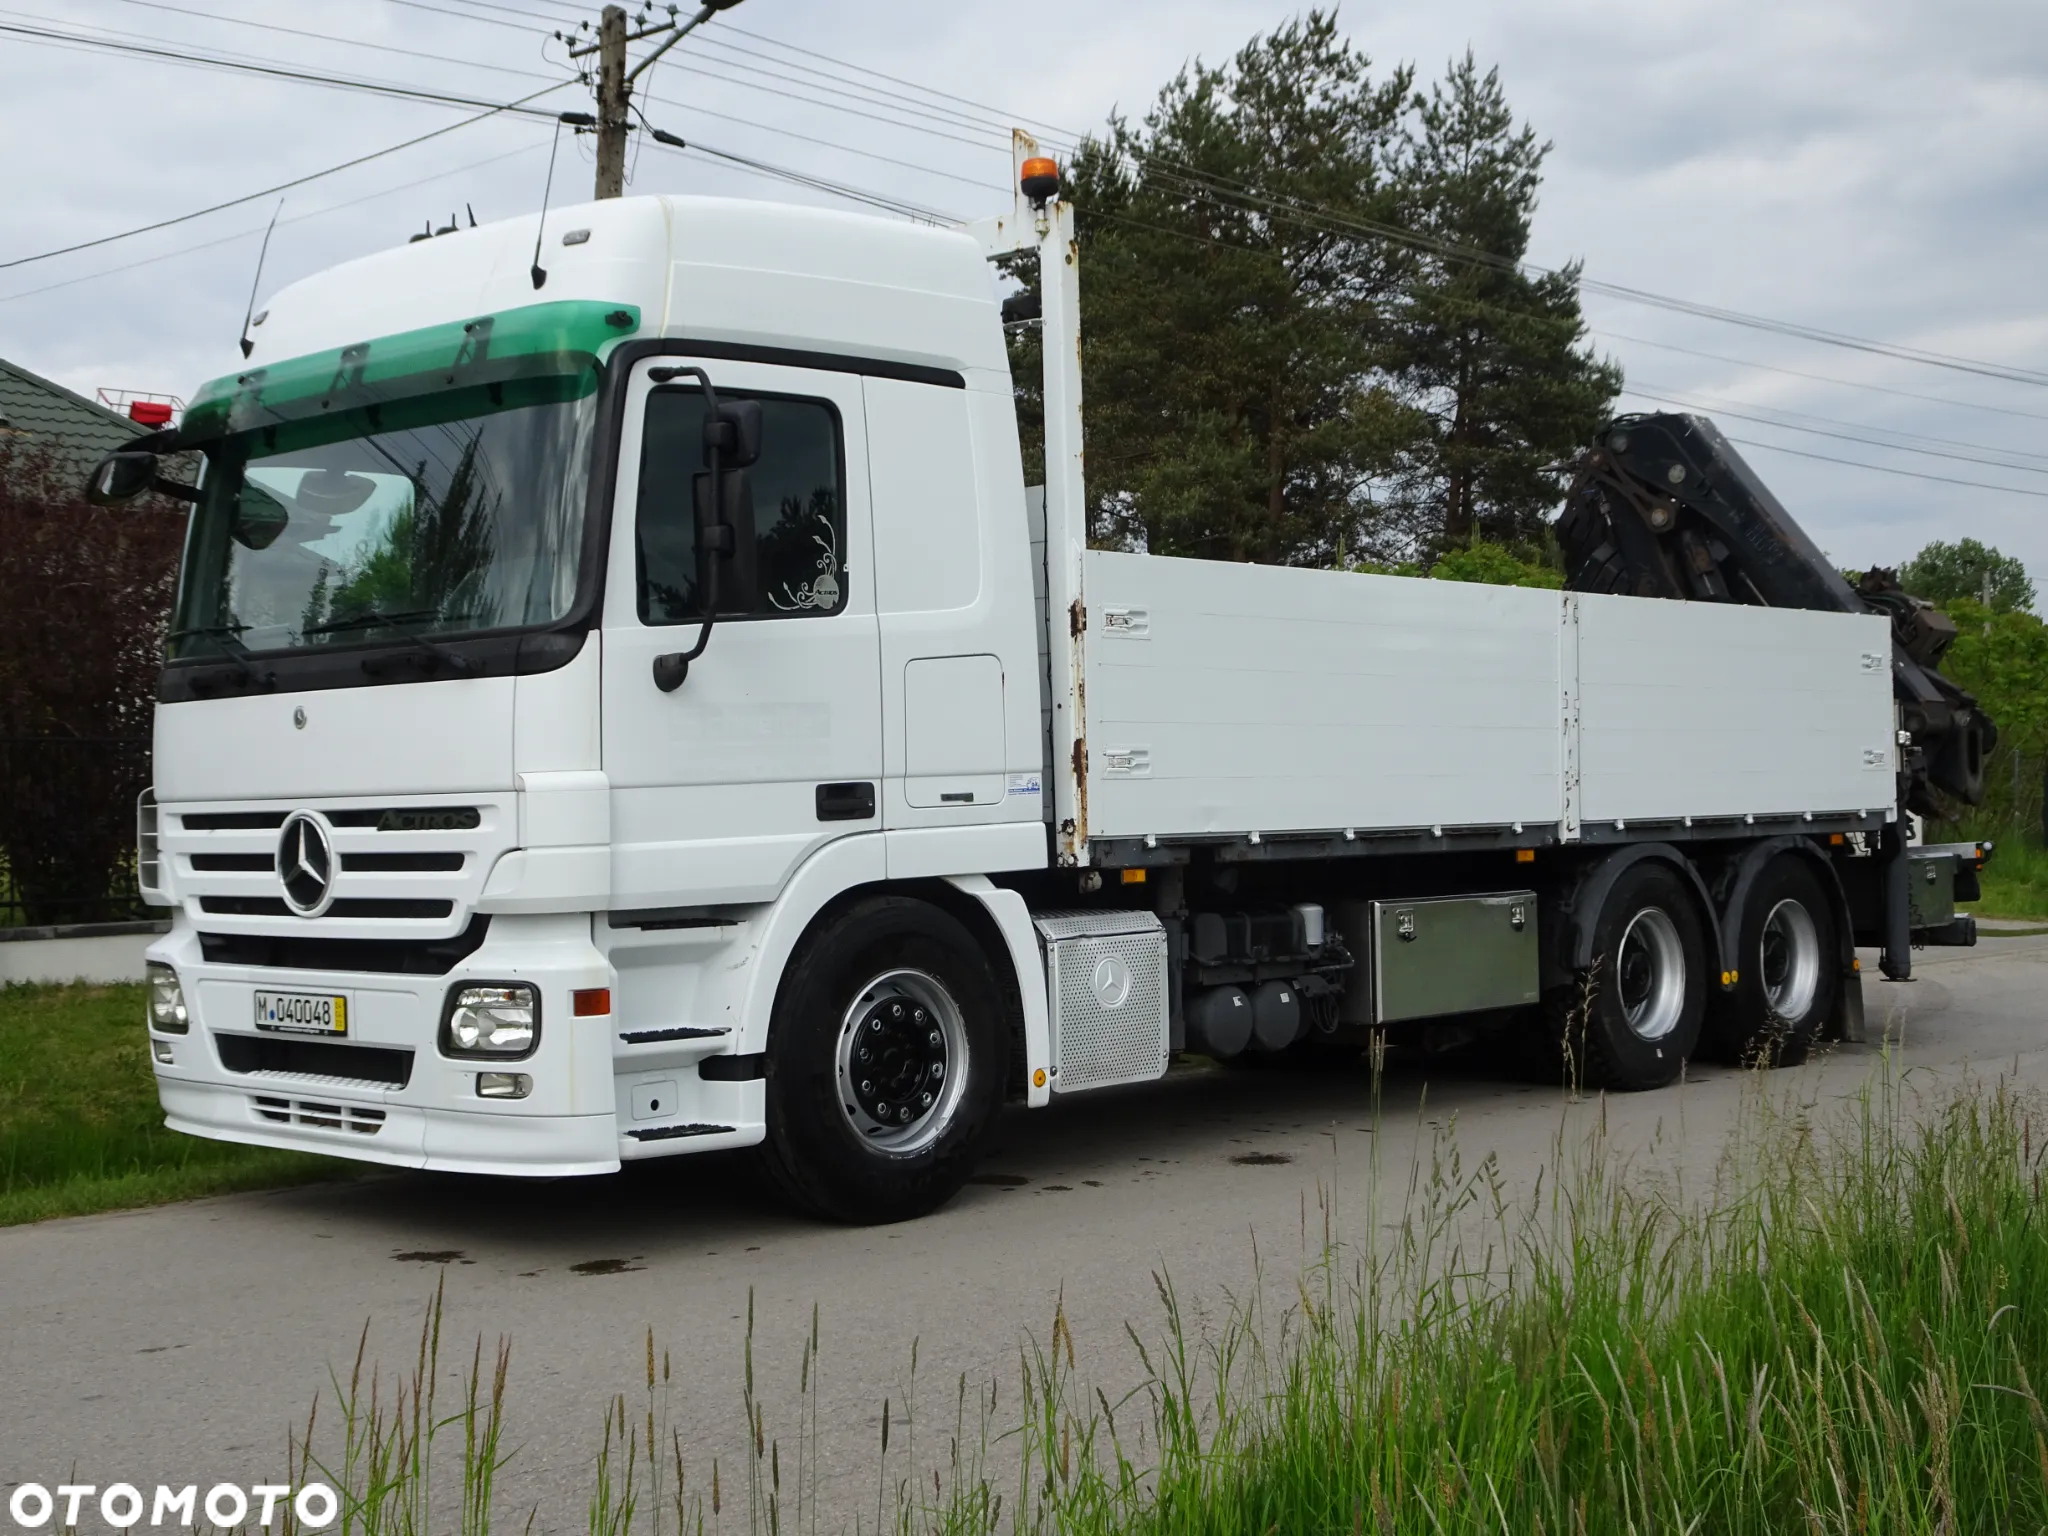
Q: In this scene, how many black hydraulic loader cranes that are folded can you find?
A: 1